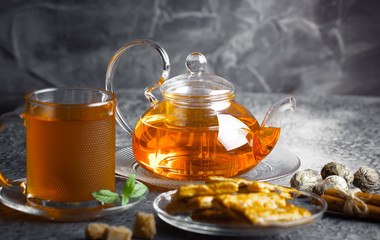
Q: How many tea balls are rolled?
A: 4